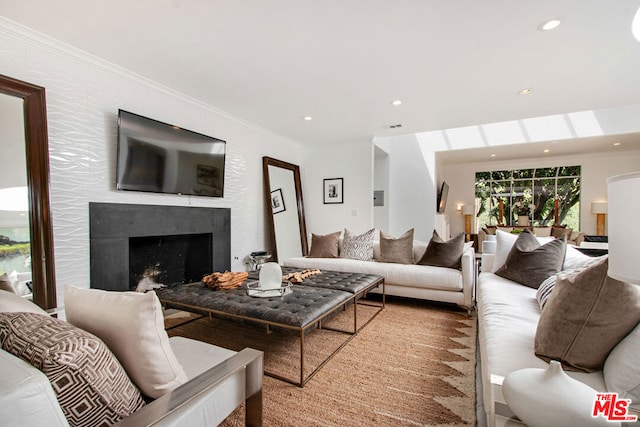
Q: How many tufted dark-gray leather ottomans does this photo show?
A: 2